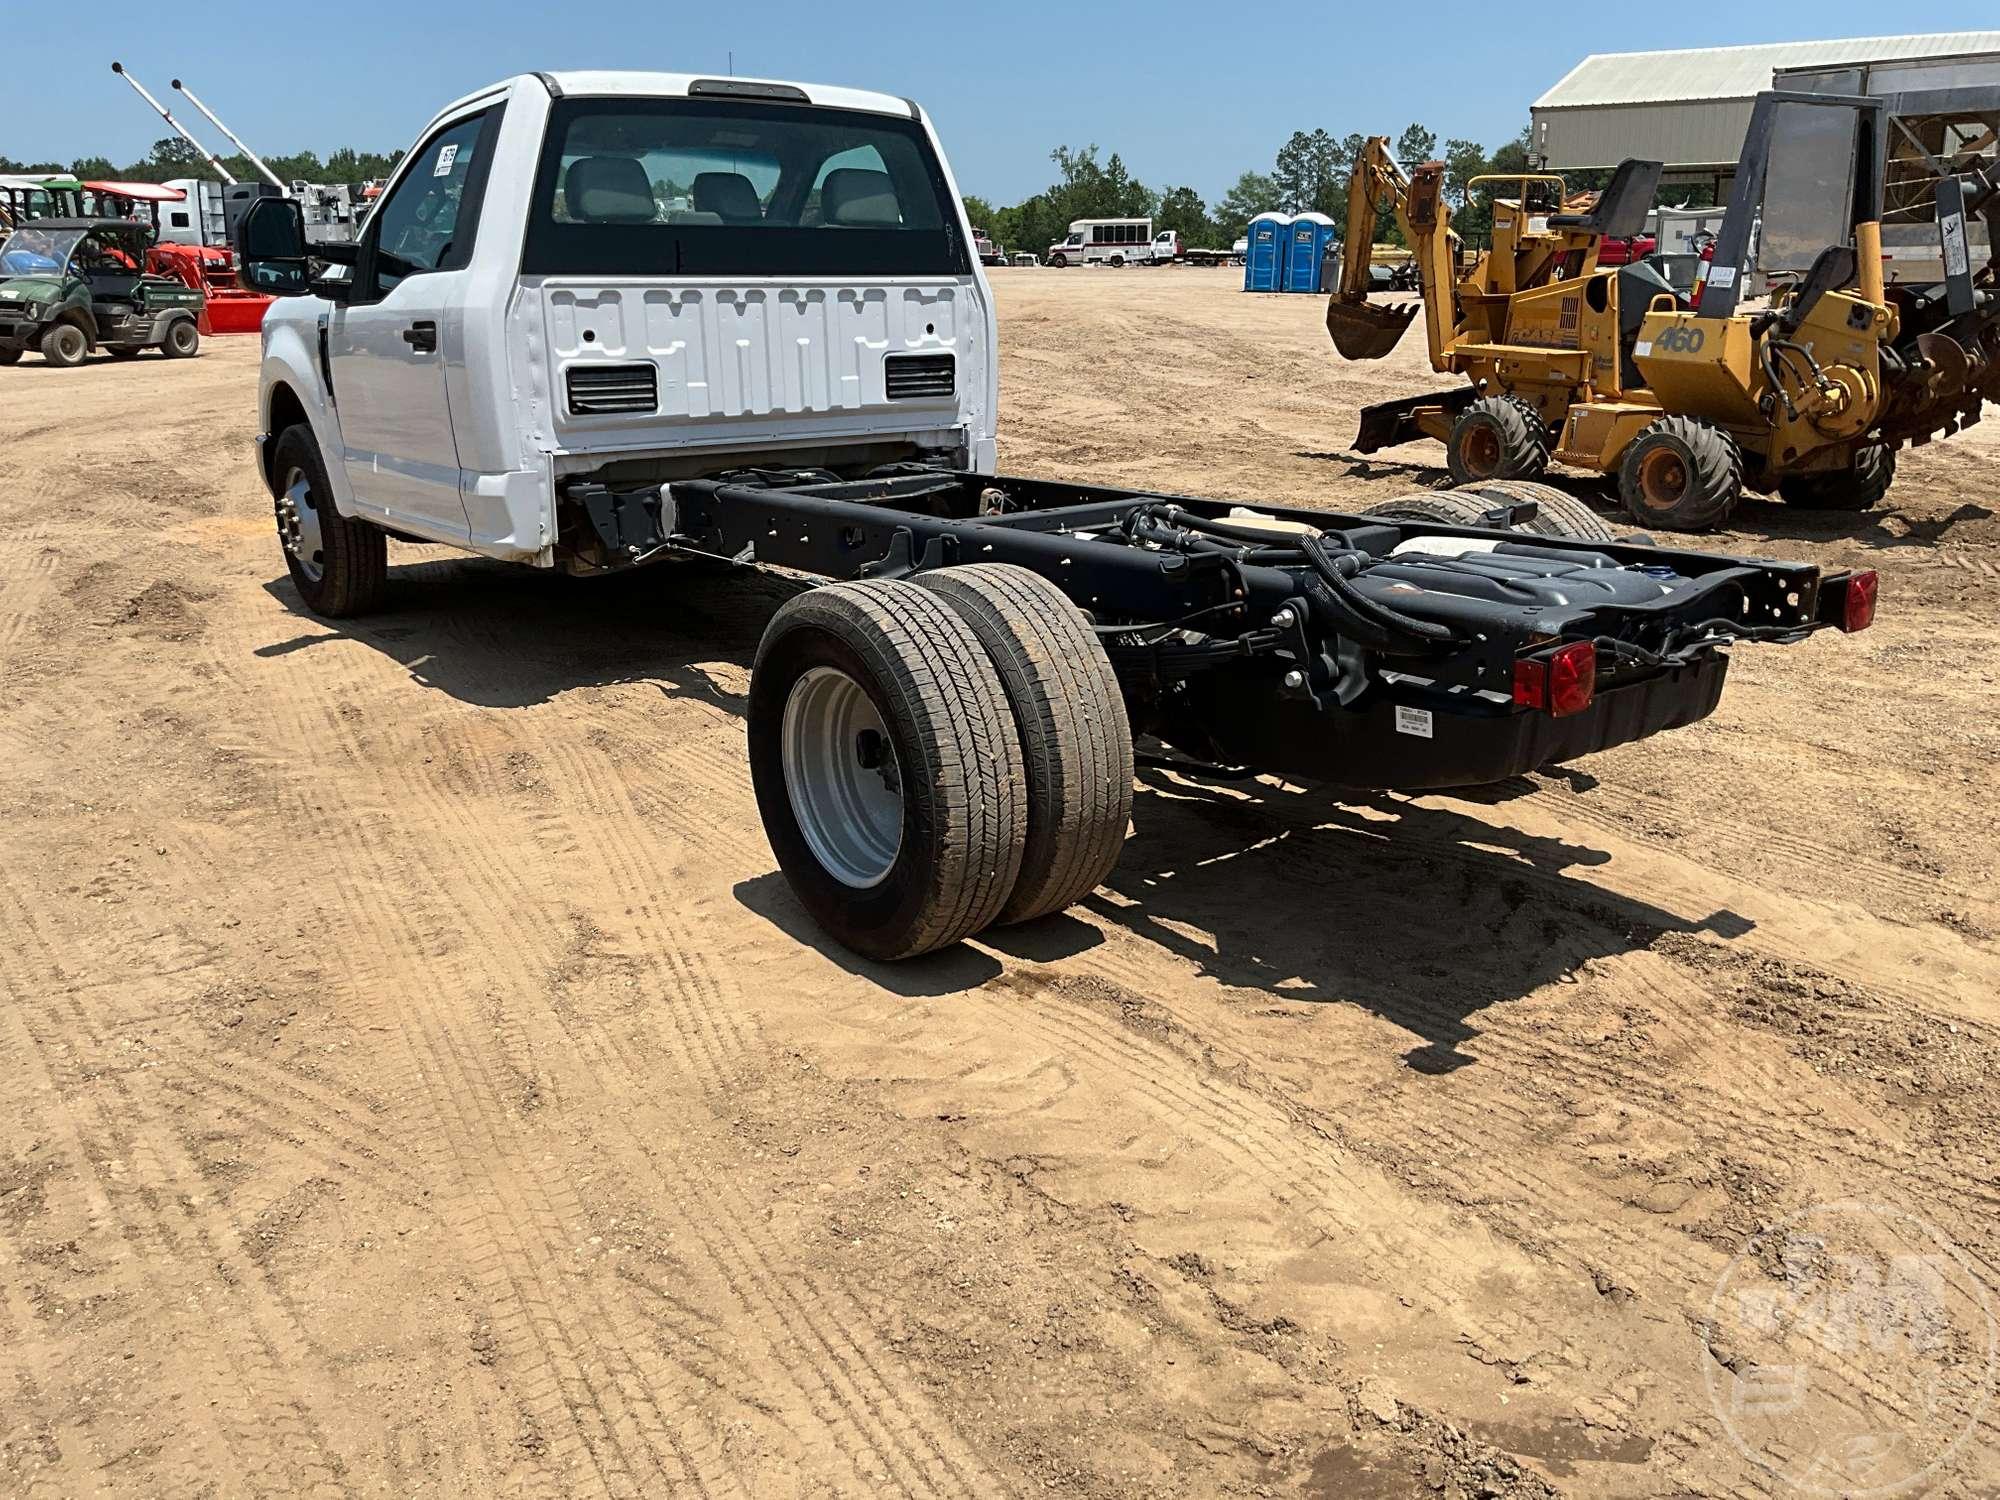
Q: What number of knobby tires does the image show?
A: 3